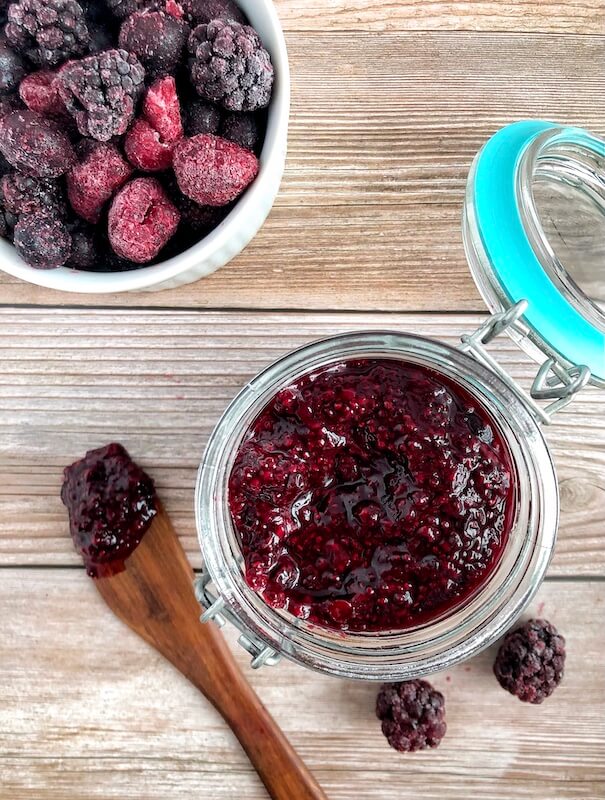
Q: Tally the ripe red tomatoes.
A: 0